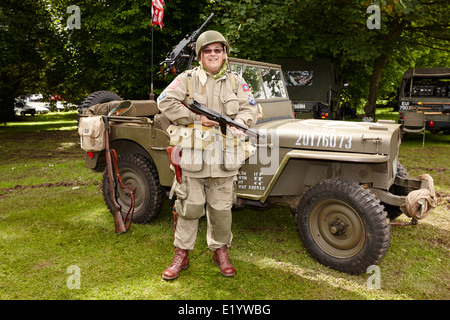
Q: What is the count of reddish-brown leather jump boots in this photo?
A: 2